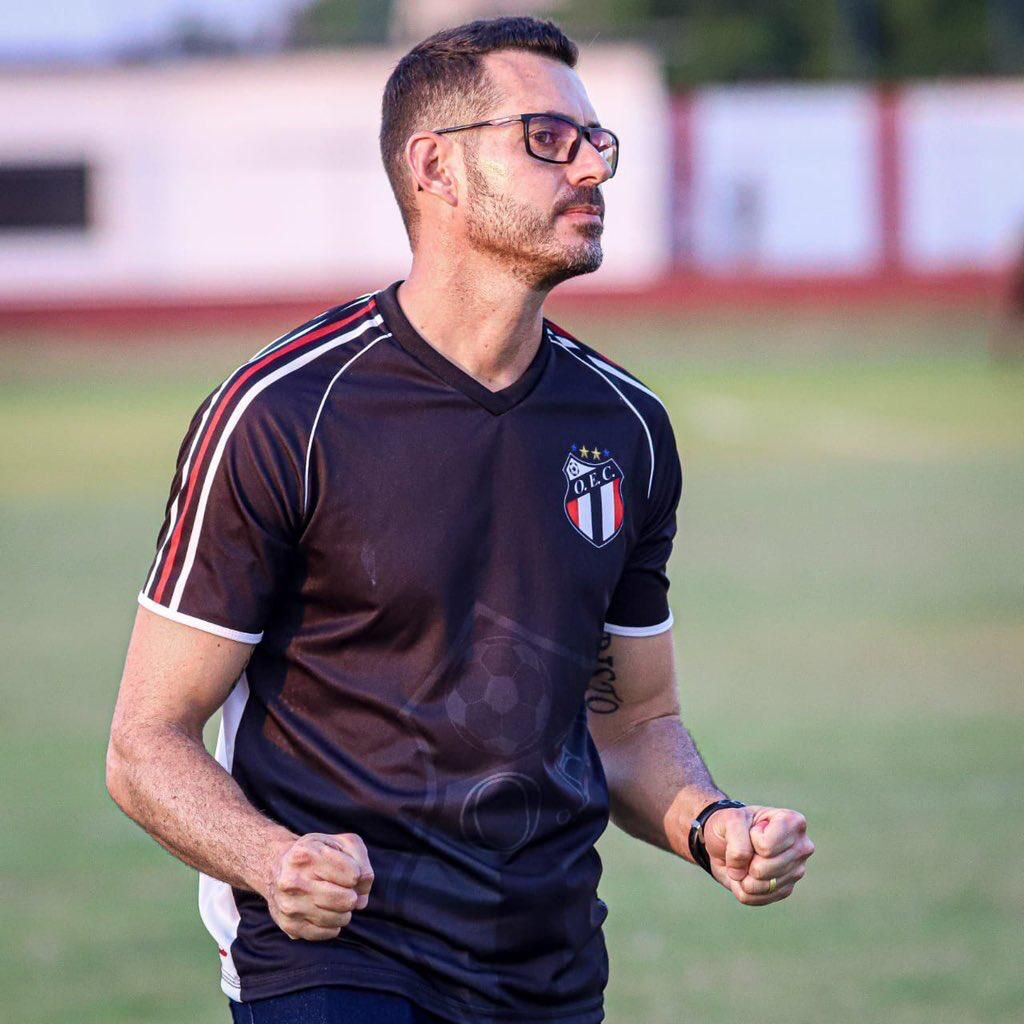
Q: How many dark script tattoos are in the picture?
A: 1